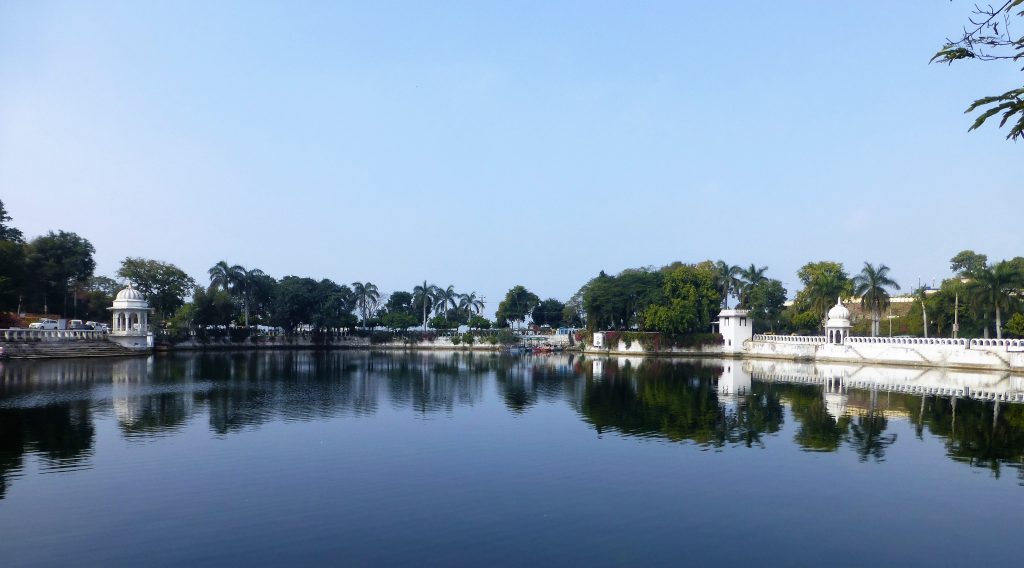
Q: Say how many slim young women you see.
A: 0